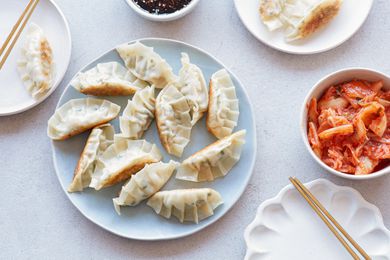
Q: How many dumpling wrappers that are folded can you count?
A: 15